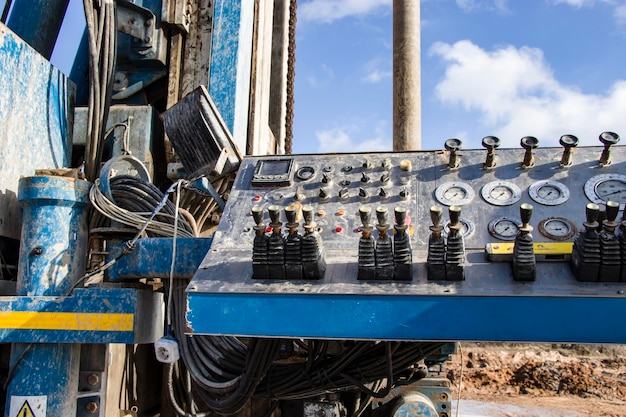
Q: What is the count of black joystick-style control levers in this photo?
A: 13